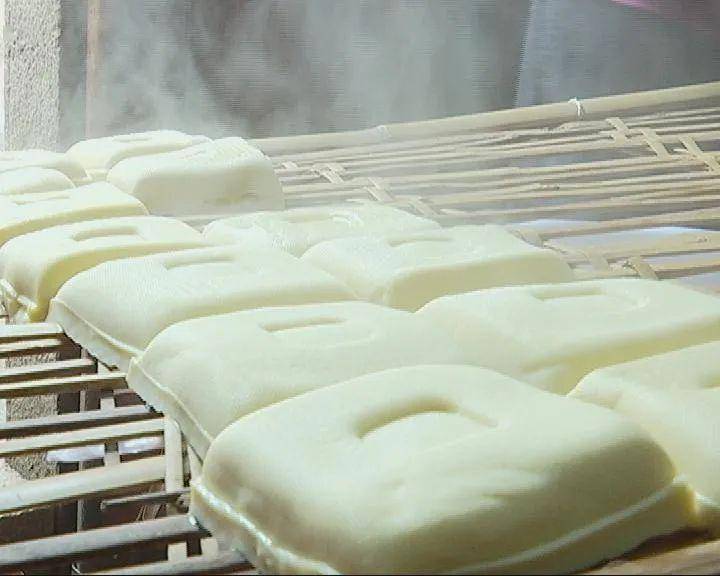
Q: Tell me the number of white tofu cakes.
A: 13